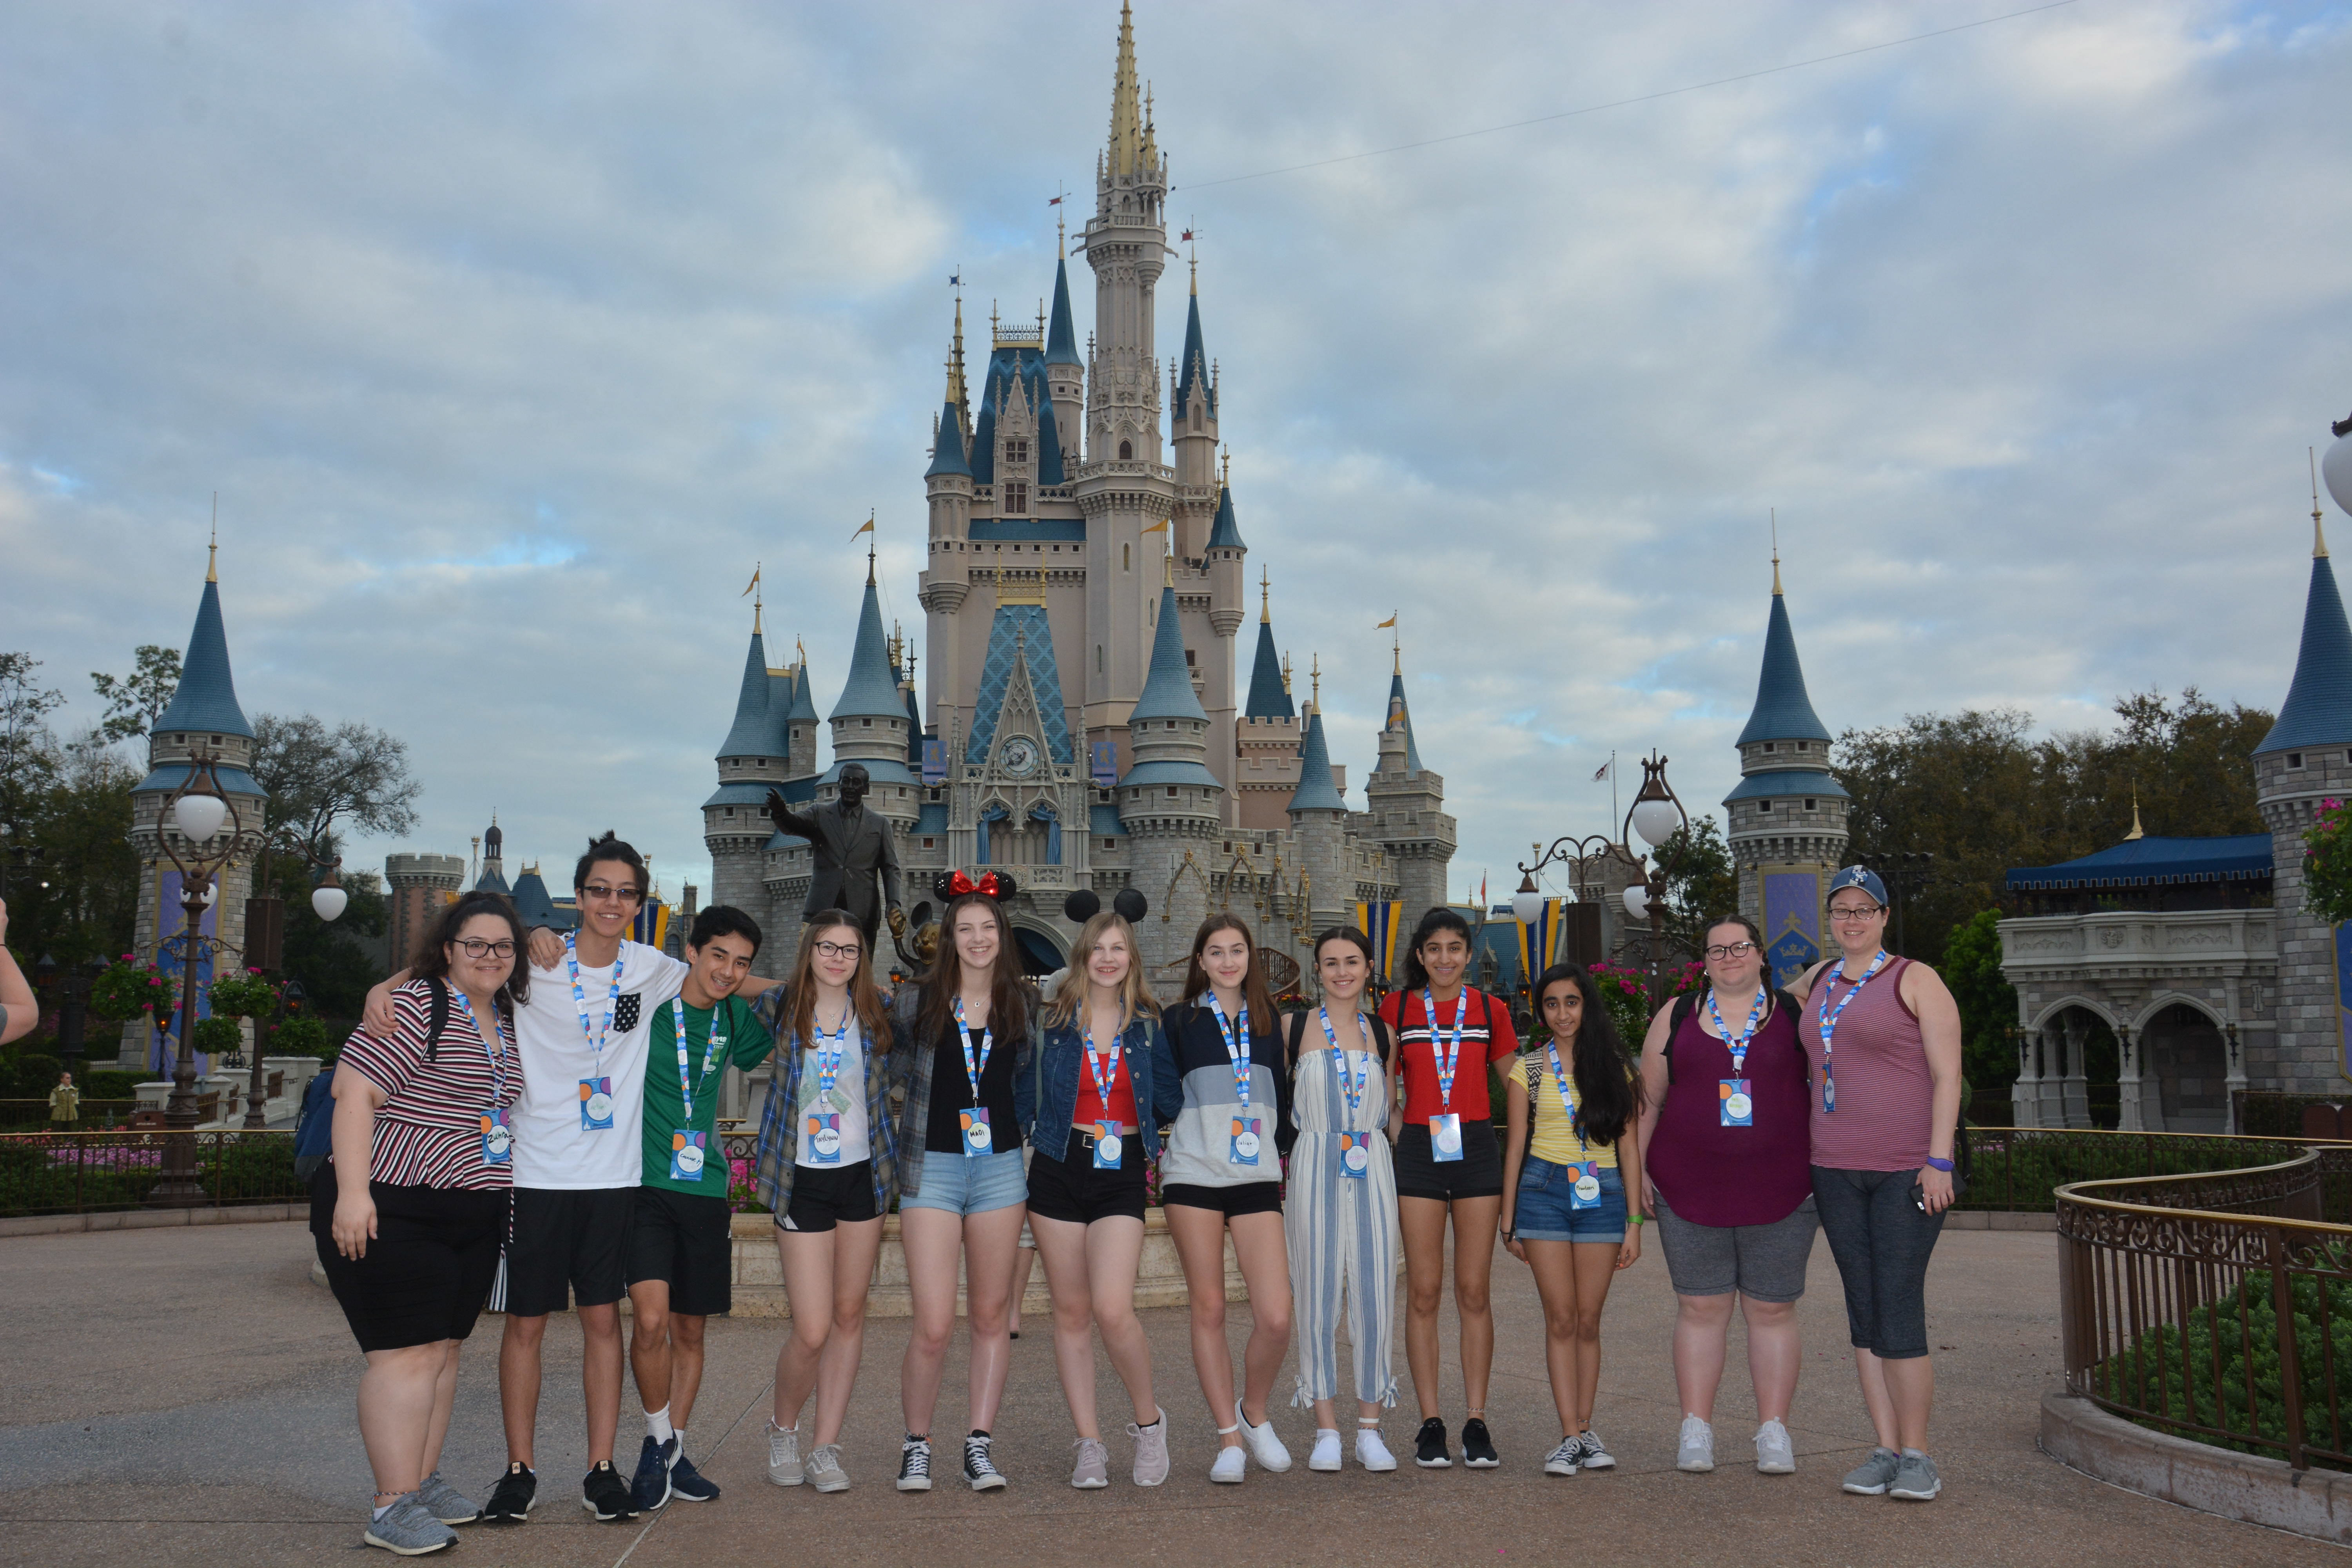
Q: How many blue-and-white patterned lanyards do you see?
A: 12